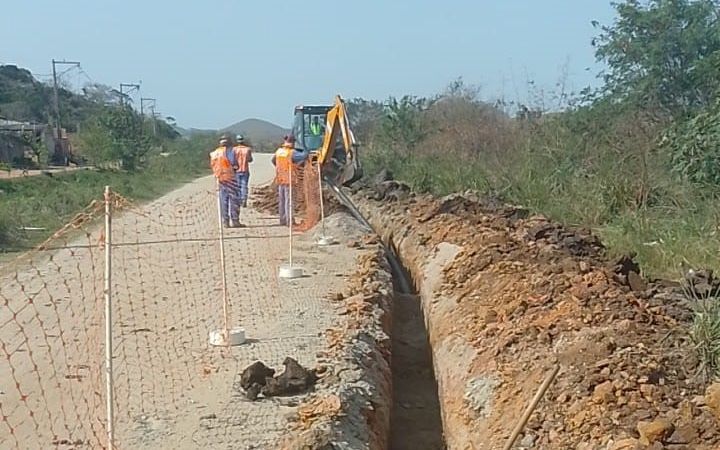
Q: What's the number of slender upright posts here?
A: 4